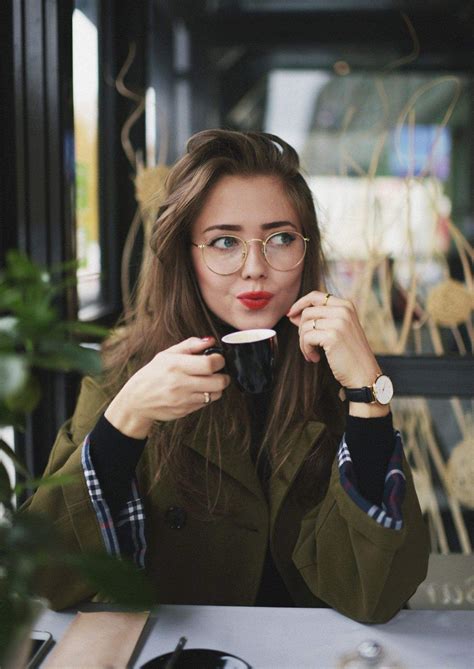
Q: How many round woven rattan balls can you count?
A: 3